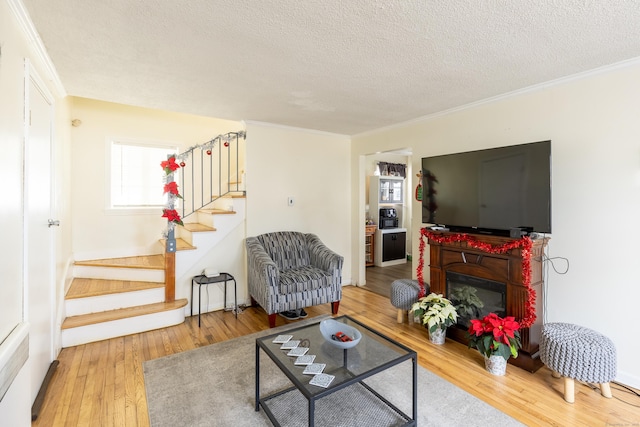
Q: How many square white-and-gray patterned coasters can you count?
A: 6